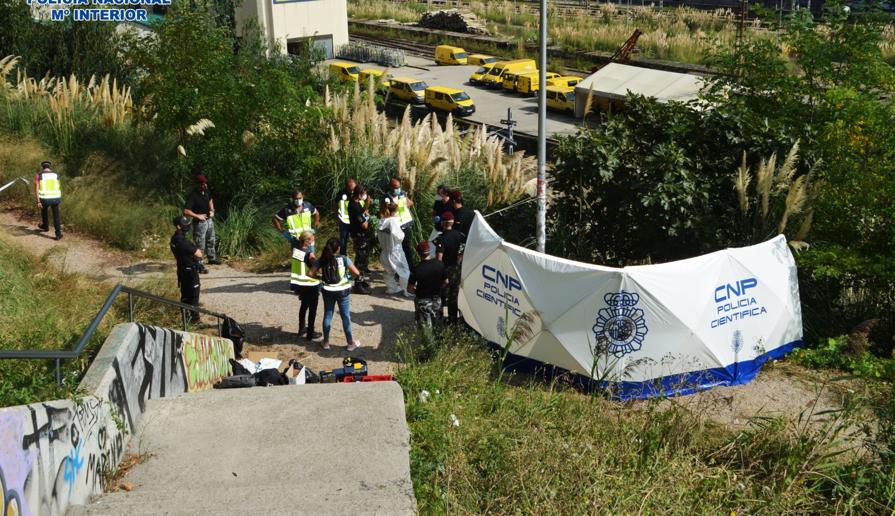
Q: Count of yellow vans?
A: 12